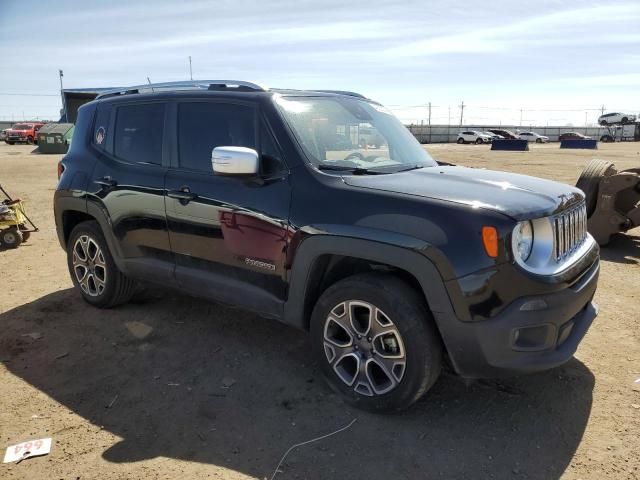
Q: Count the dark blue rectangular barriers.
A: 2